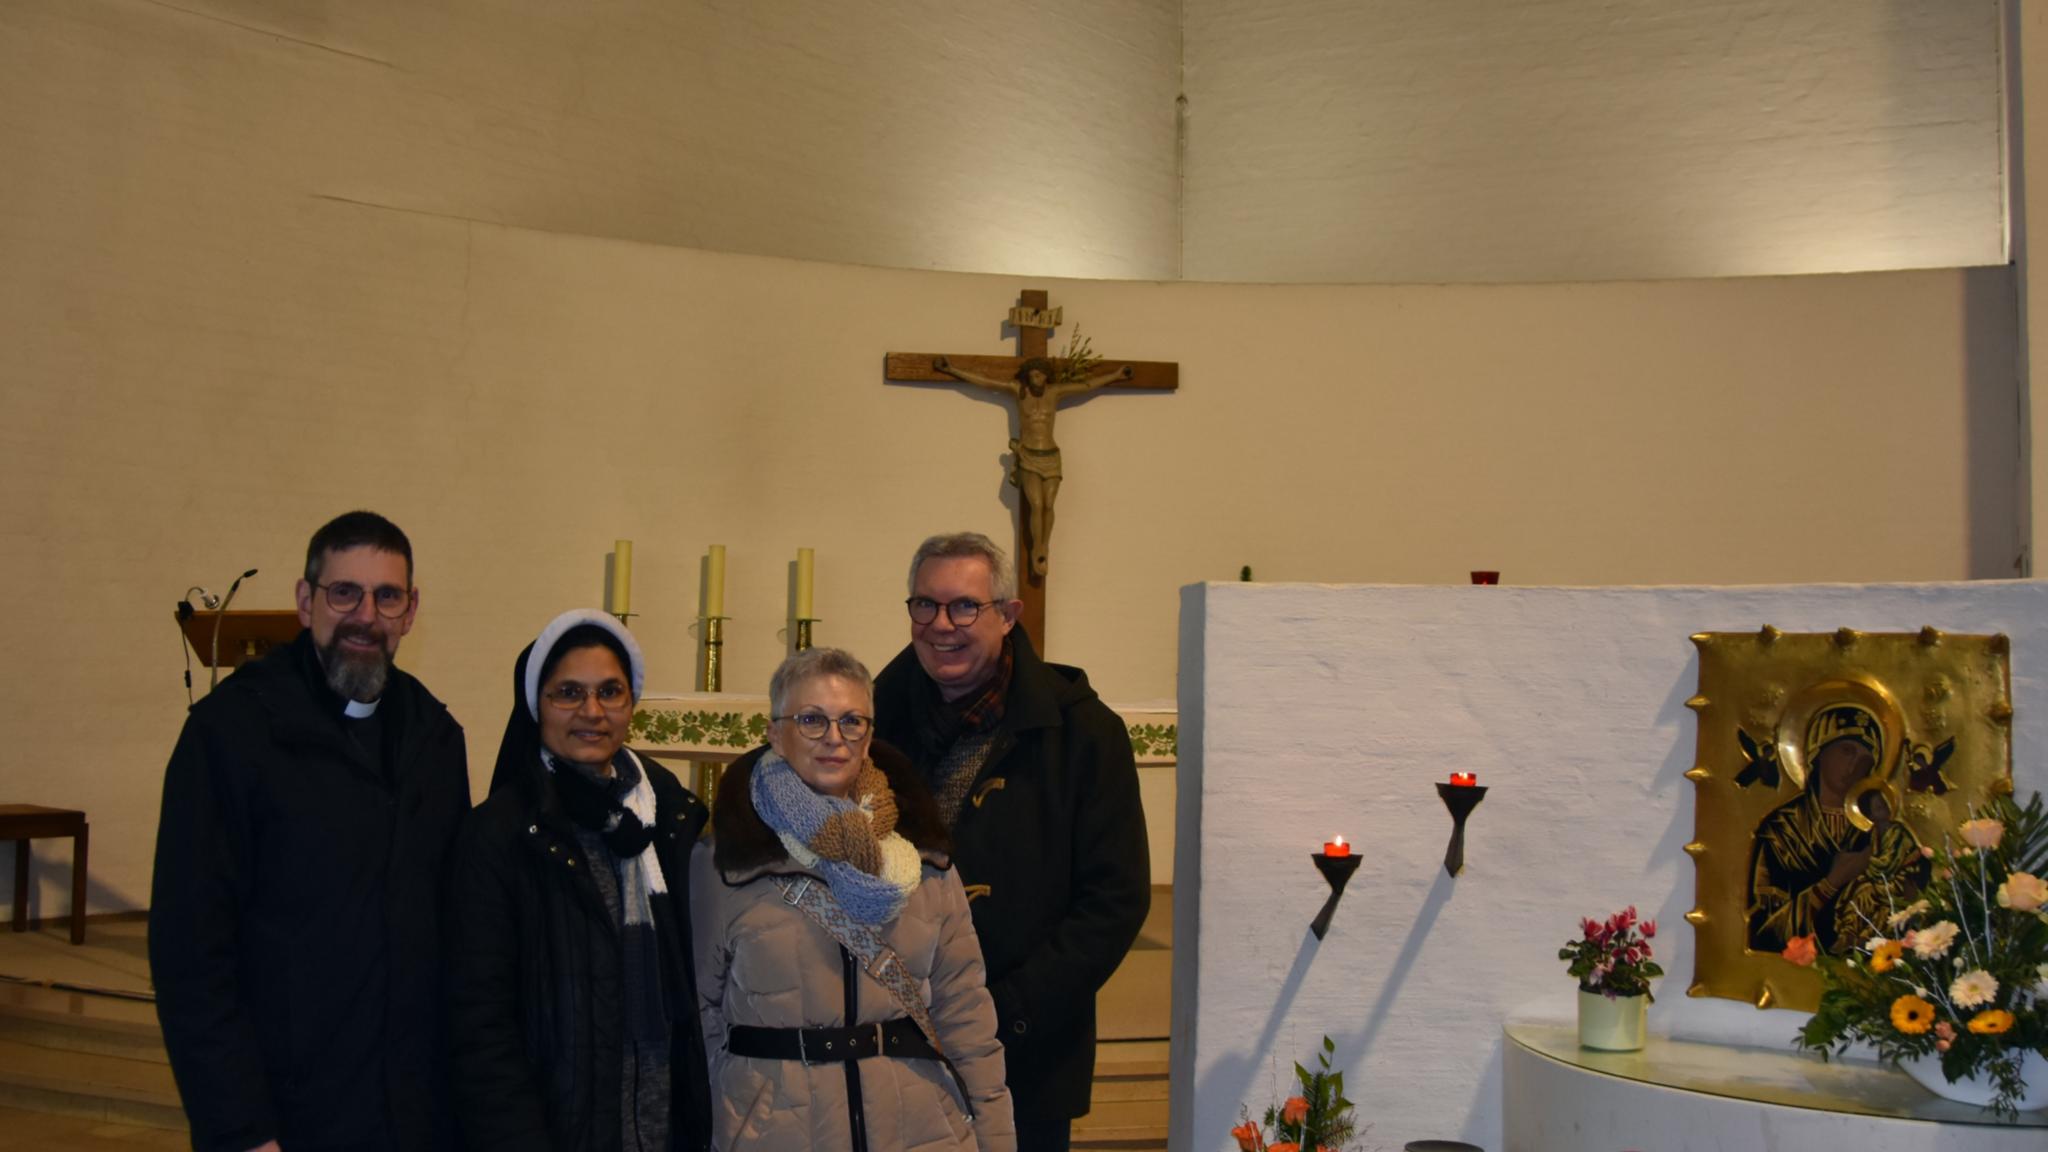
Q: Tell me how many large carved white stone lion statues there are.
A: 0